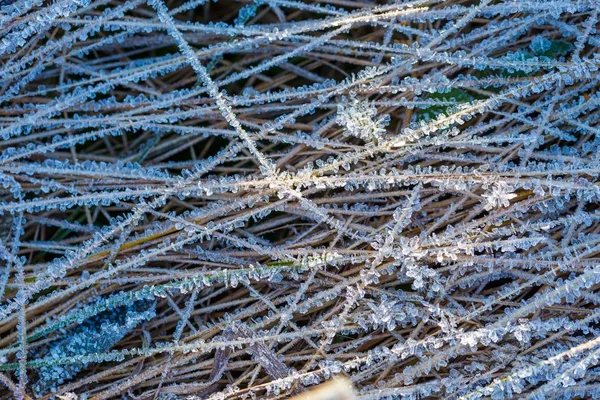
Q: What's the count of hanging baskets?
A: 0